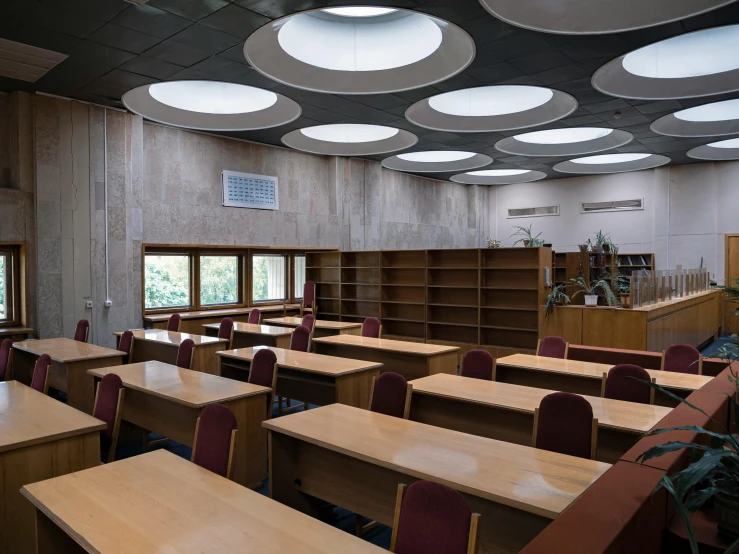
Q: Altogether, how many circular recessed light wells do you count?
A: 12